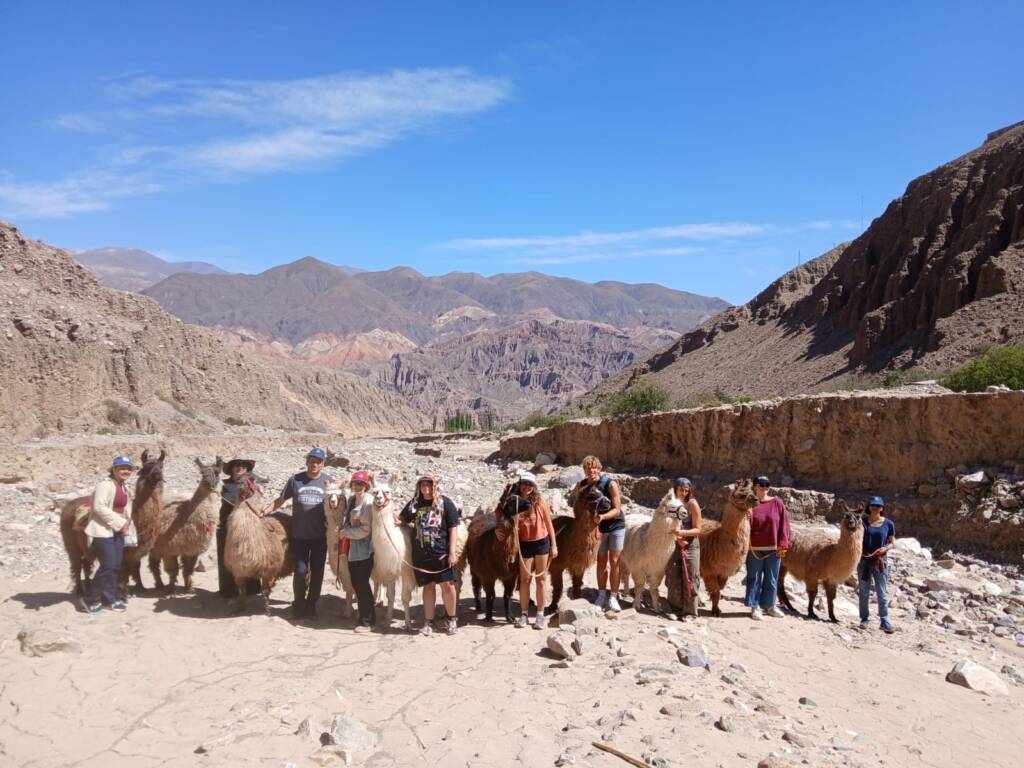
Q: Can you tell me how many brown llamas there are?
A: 7